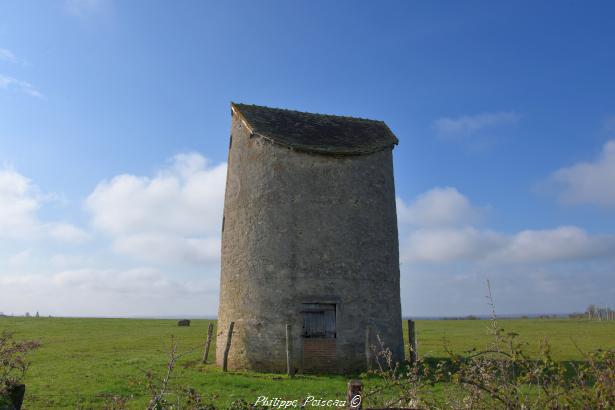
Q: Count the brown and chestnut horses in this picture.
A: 0